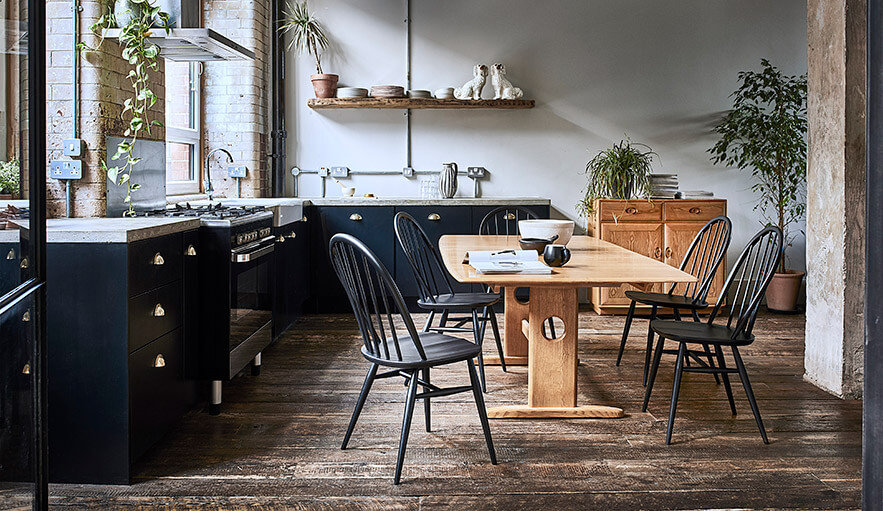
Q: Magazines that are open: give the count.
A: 1